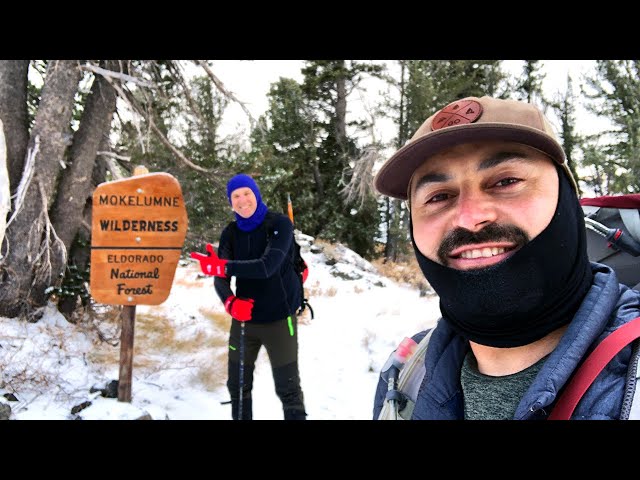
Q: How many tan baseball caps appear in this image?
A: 1